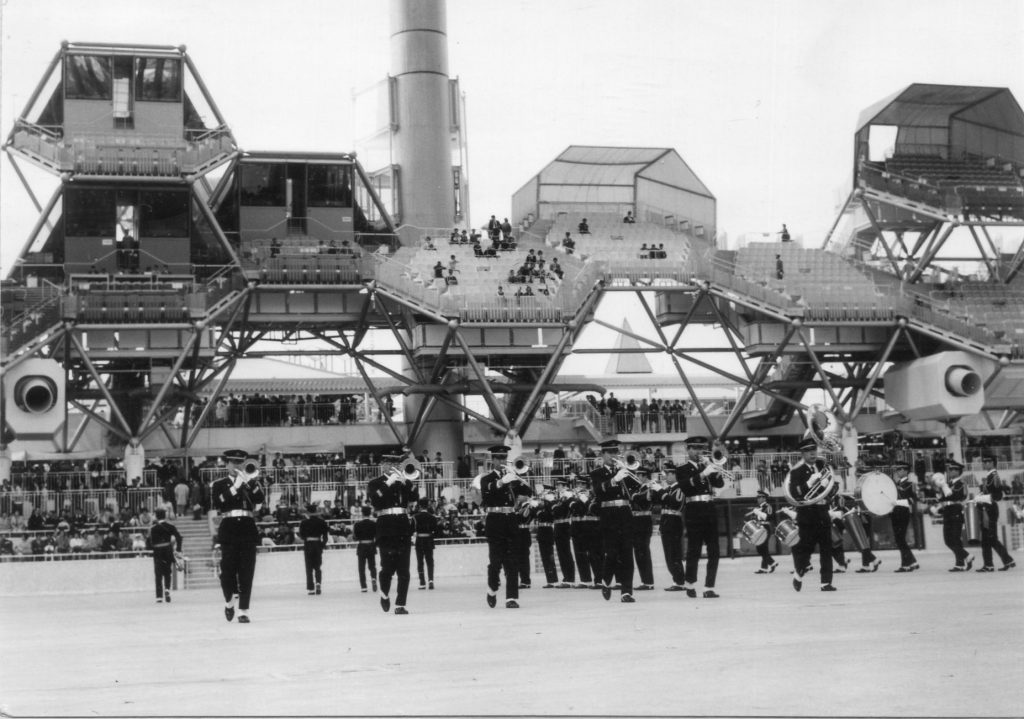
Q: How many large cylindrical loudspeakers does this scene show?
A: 2